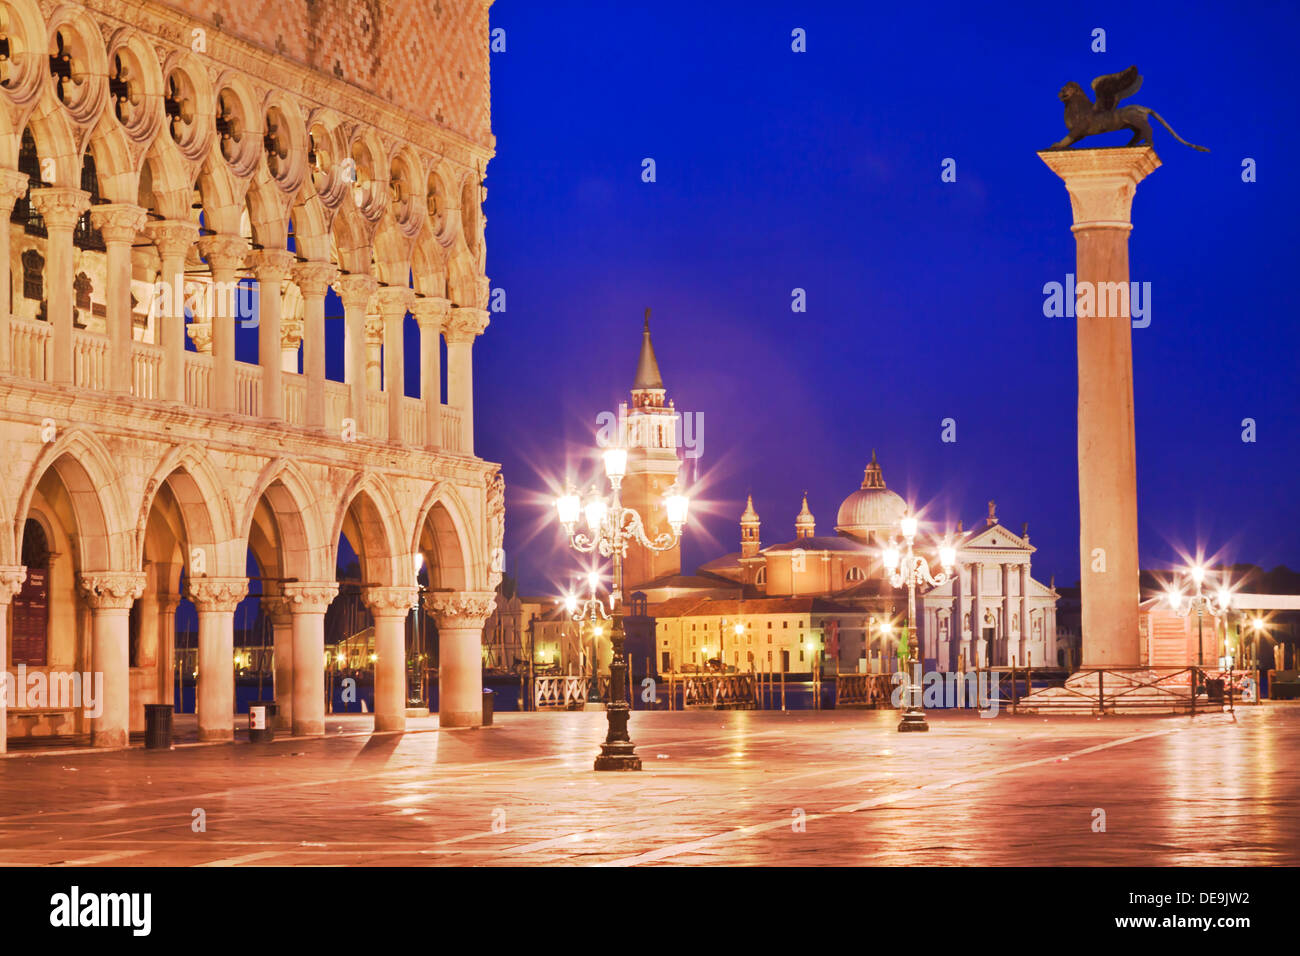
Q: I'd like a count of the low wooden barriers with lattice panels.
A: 3